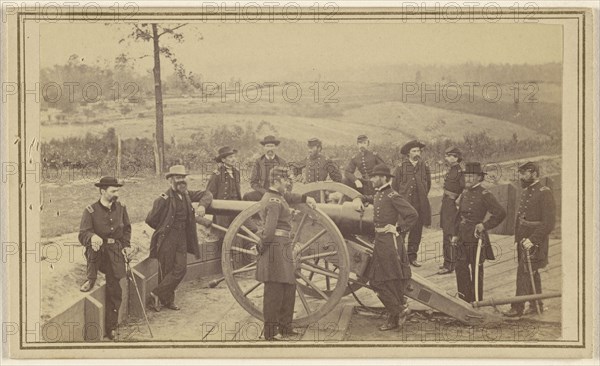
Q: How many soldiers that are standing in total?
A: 12